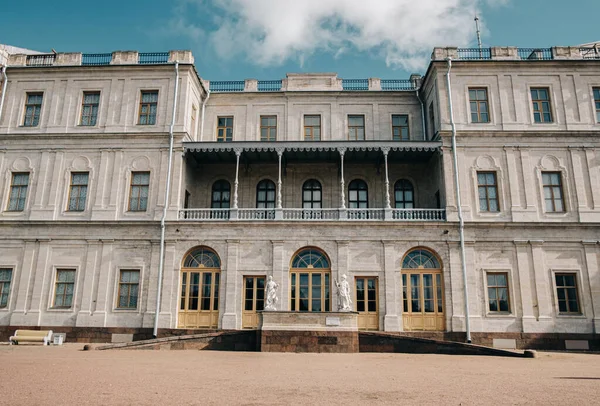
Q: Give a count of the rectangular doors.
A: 2